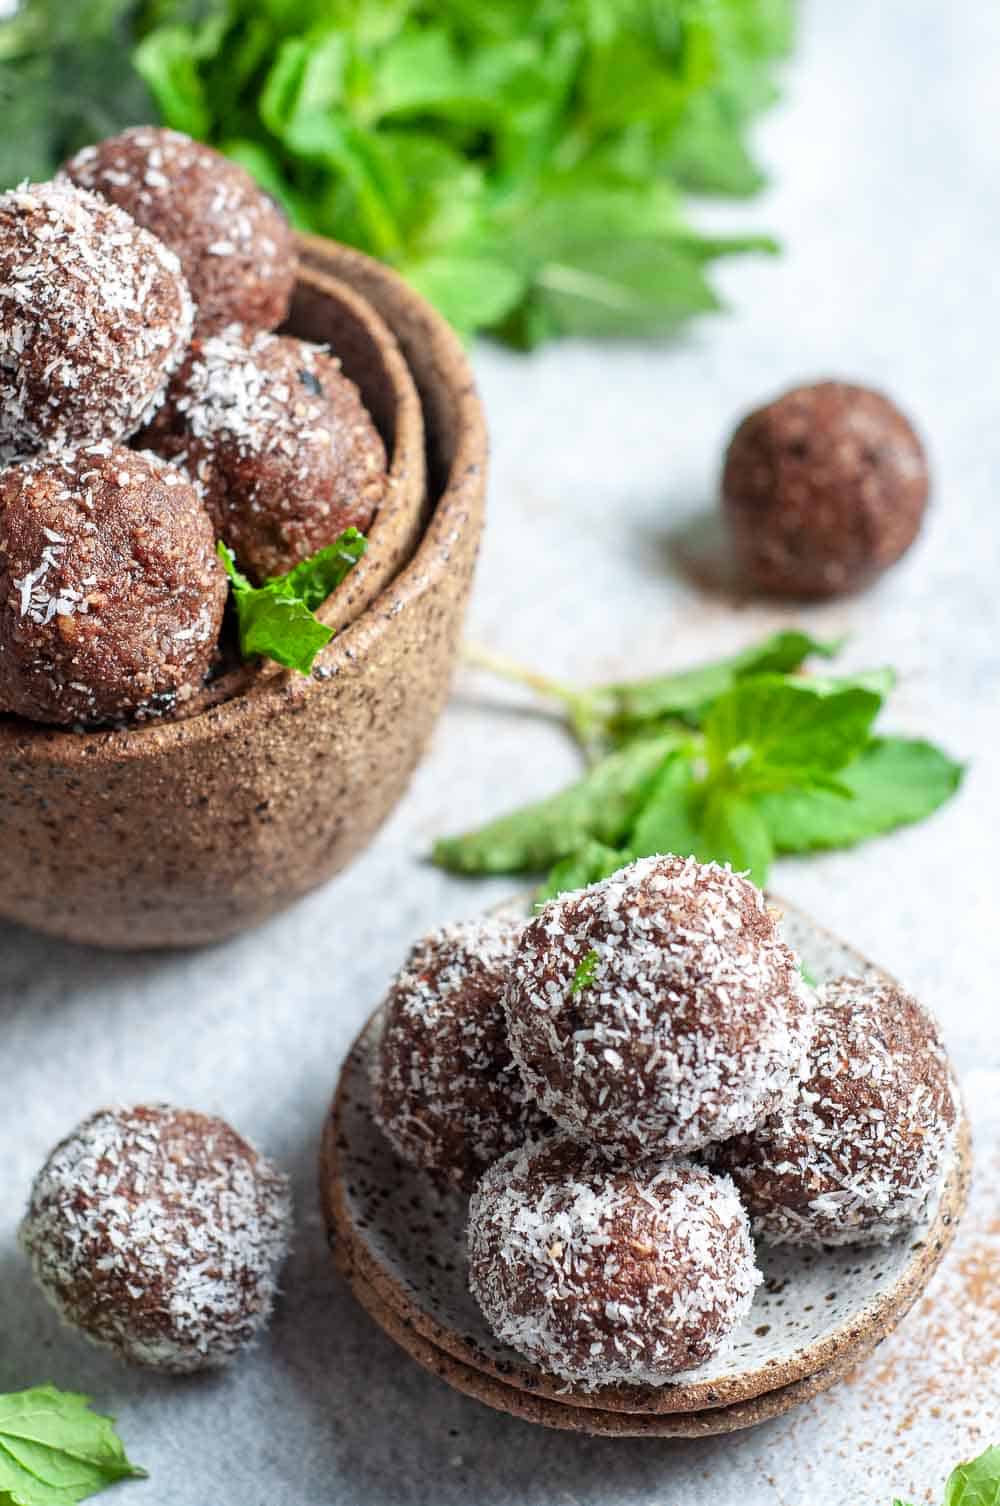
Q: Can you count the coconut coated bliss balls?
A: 9